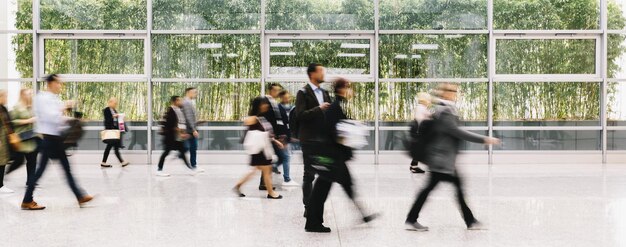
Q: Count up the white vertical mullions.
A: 6